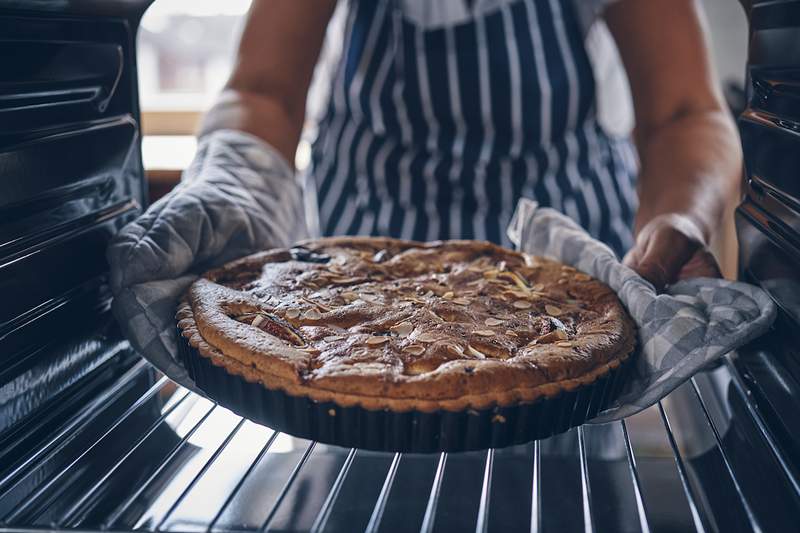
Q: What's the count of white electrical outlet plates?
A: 0